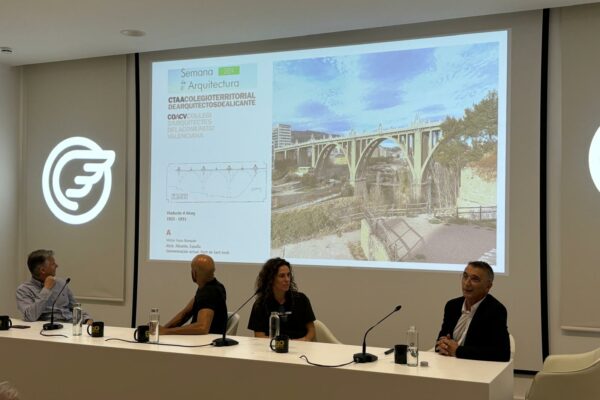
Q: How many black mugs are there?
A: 5